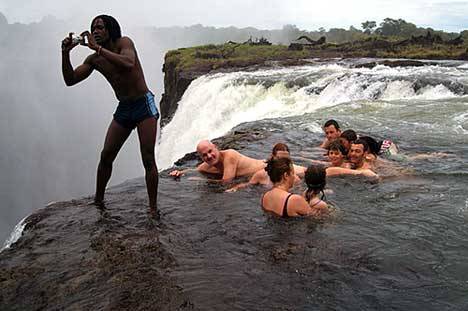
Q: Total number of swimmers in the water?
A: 8